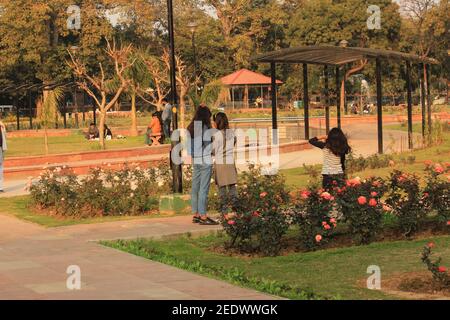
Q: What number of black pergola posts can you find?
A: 8